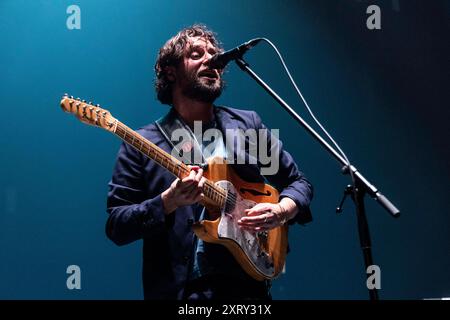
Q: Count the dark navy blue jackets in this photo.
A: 1